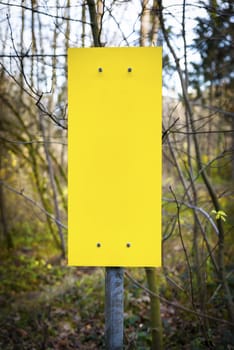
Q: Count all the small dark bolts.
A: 4